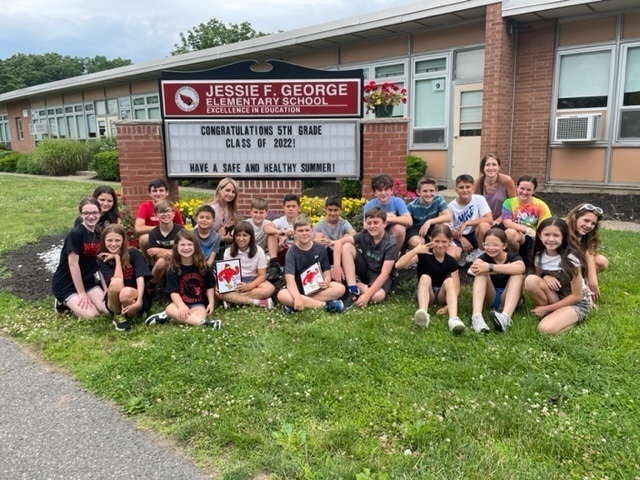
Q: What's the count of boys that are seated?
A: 11